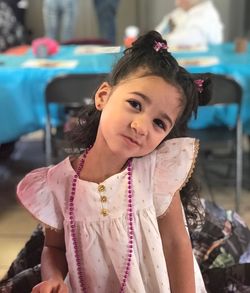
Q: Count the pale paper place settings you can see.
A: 4